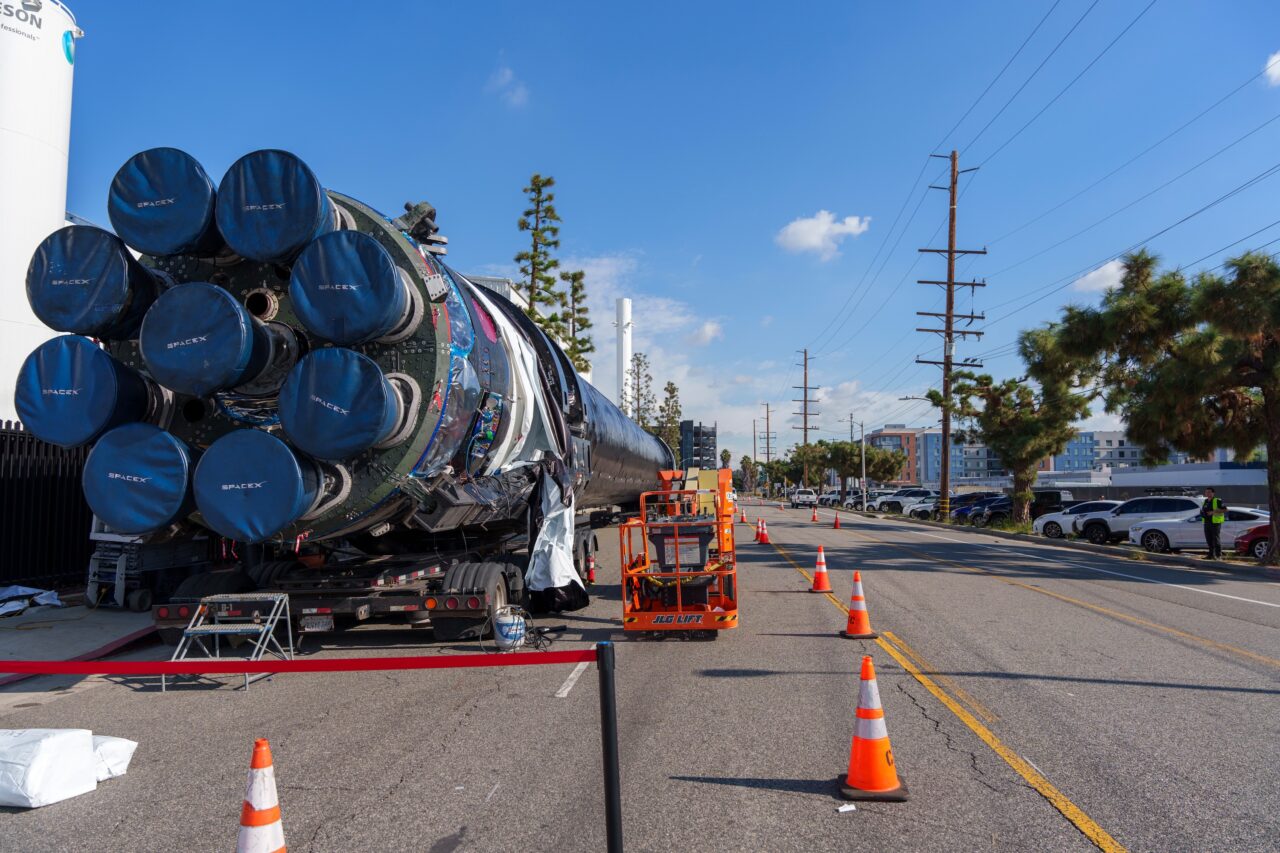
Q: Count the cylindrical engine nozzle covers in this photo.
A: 9